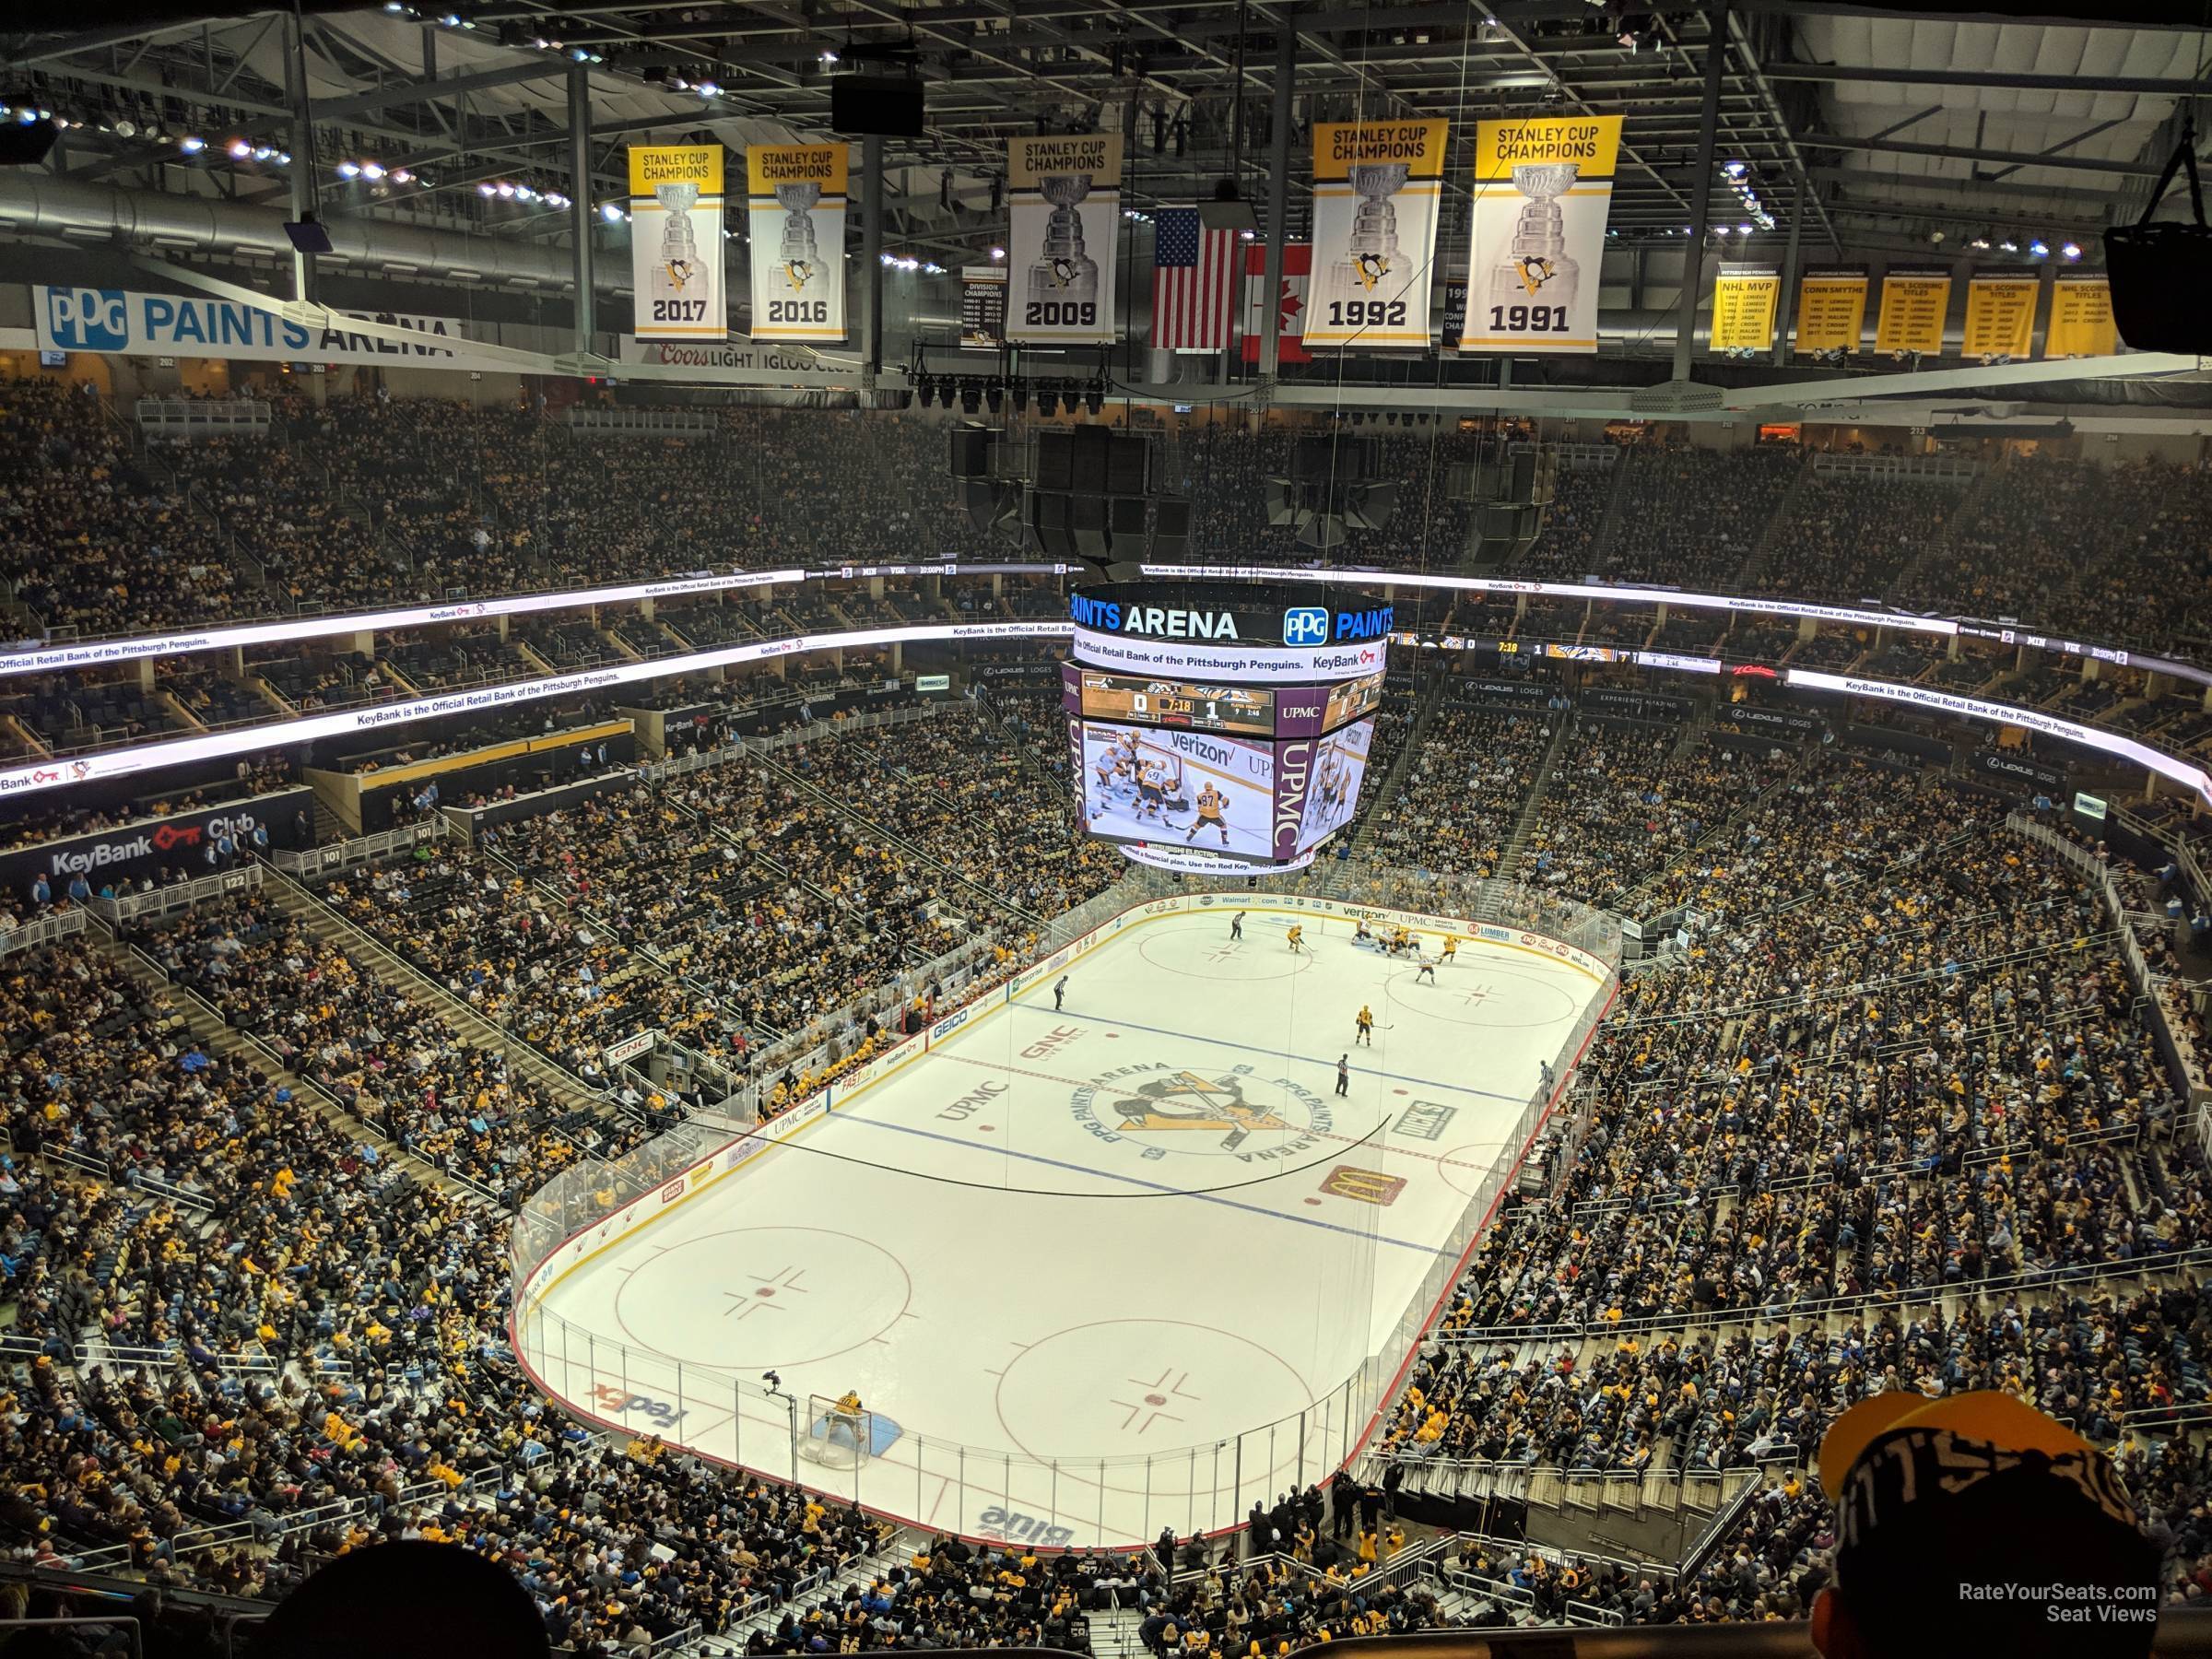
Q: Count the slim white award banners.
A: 5